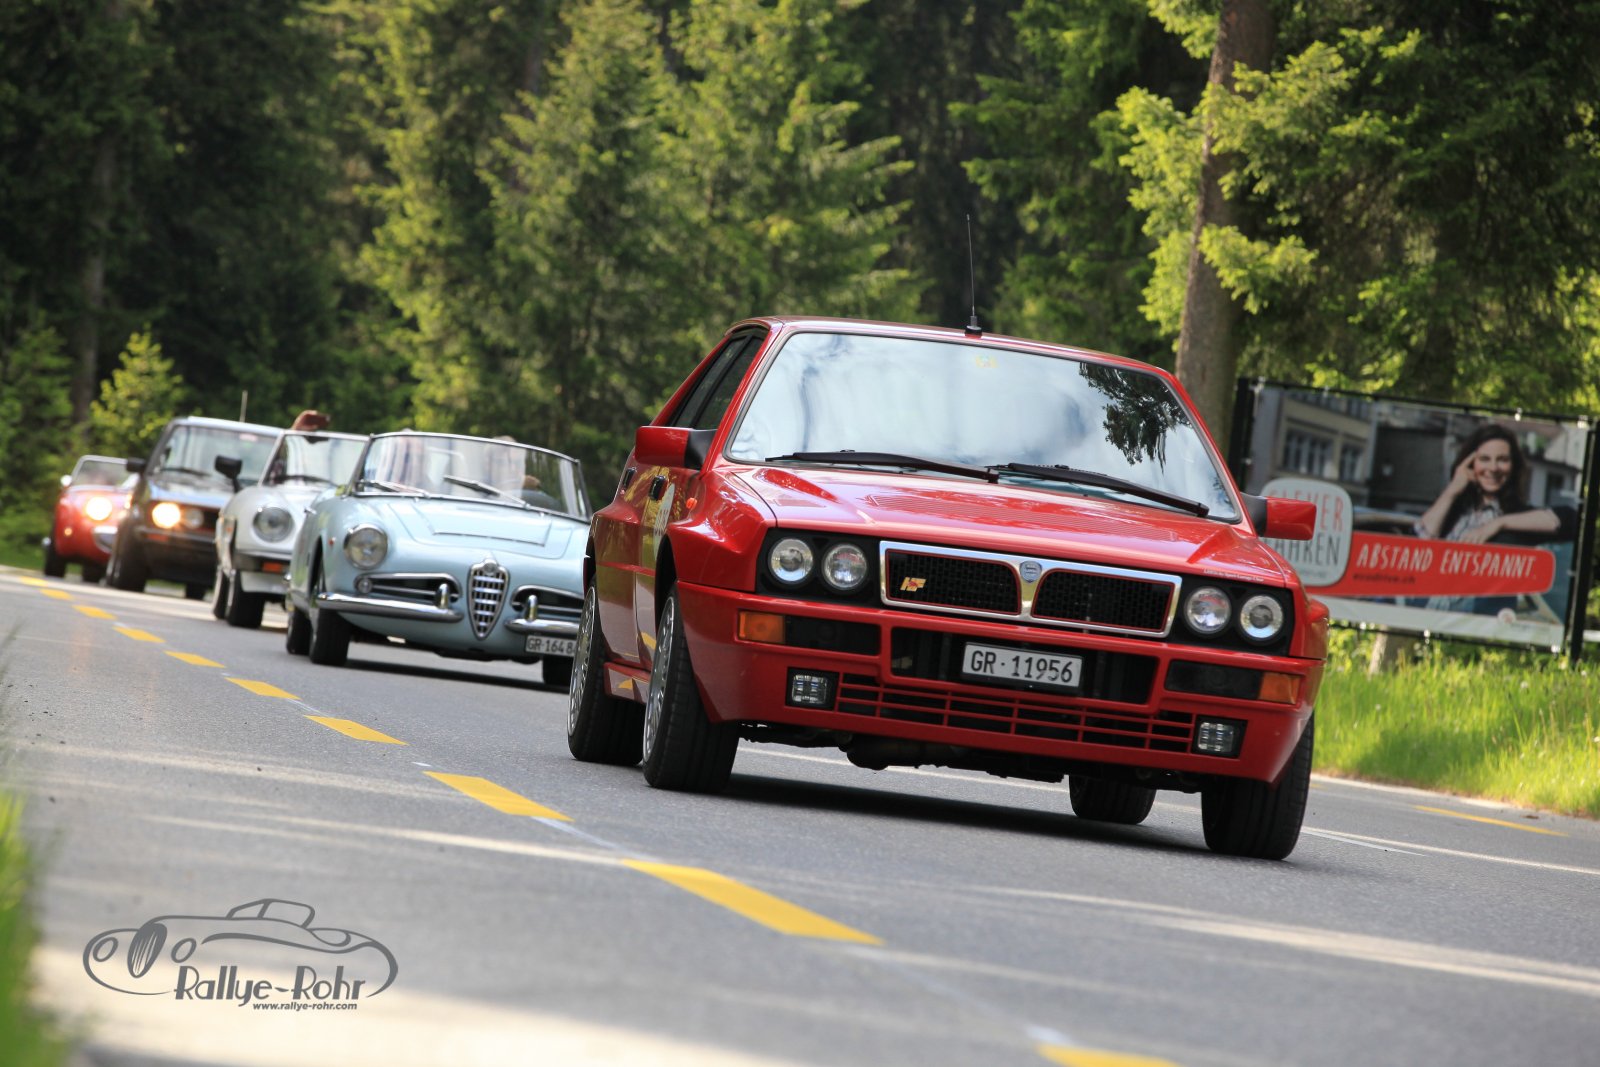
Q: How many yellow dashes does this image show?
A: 11